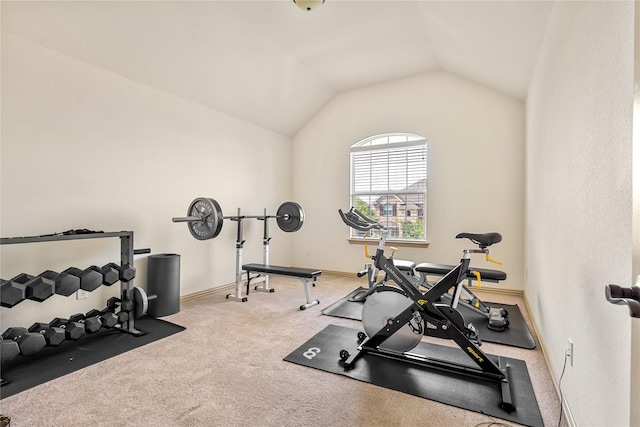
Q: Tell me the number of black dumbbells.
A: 14